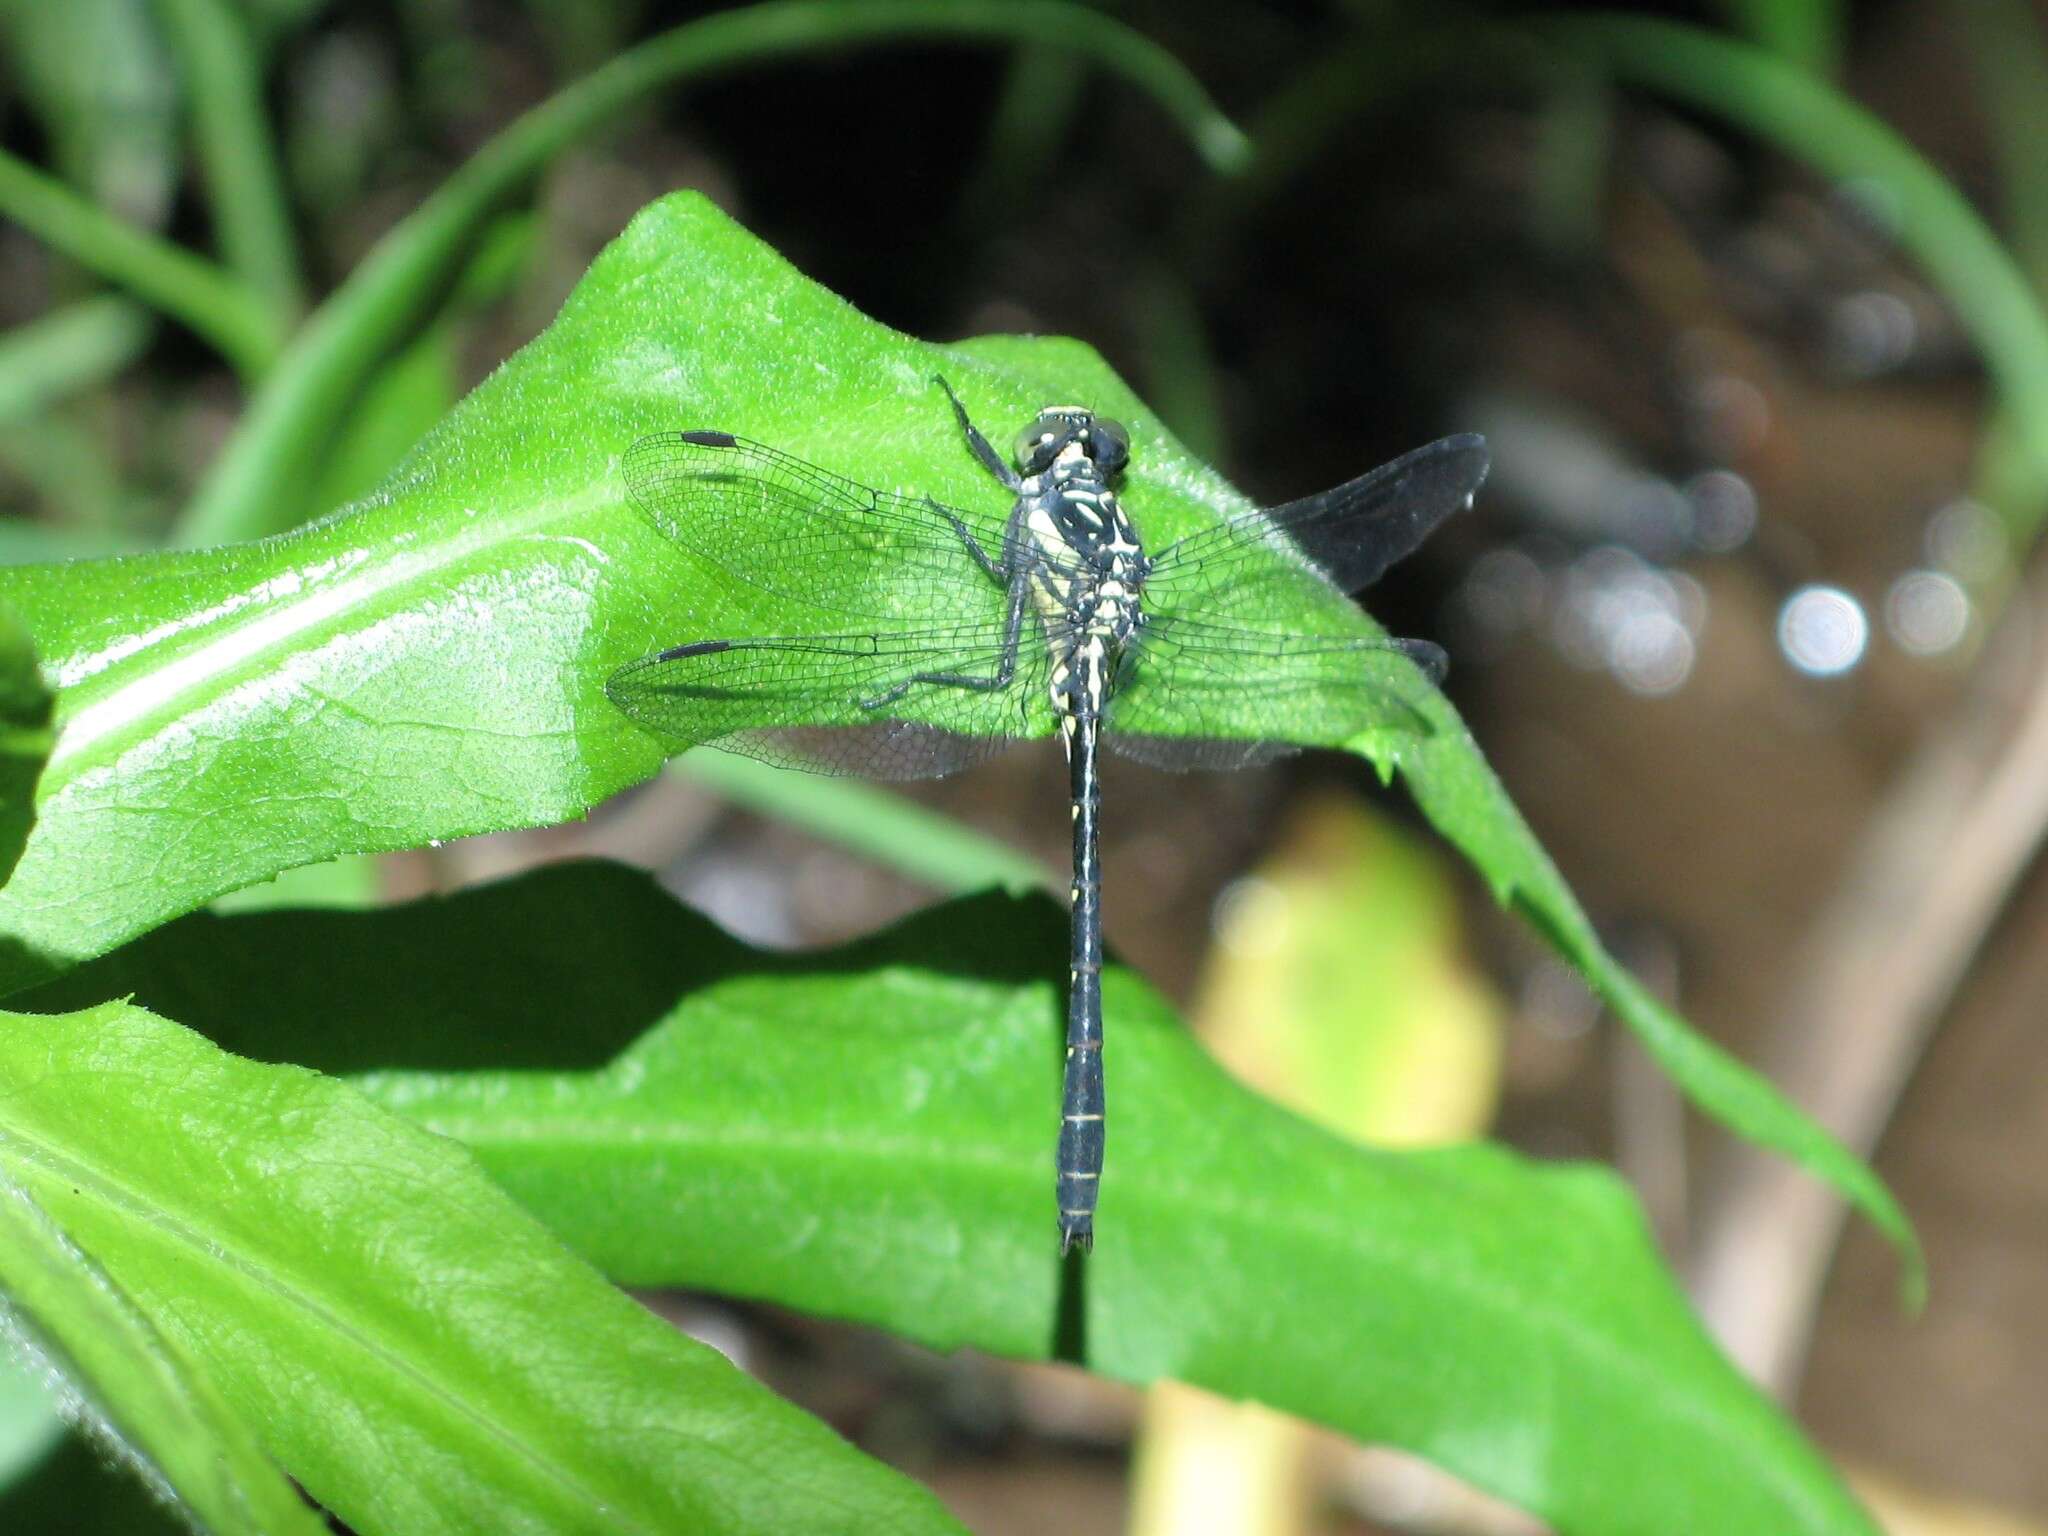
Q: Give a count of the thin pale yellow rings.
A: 3